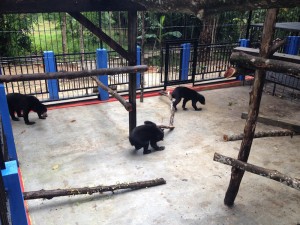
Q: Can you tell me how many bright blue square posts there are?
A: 8